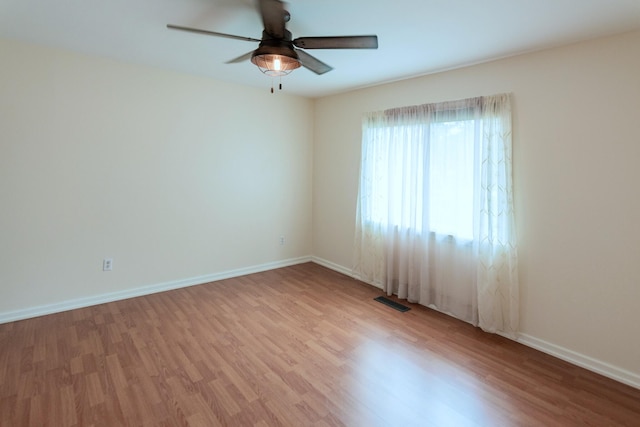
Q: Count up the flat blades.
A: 5